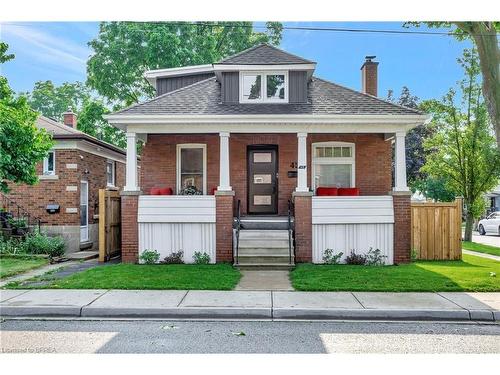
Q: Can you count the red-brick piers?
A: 4